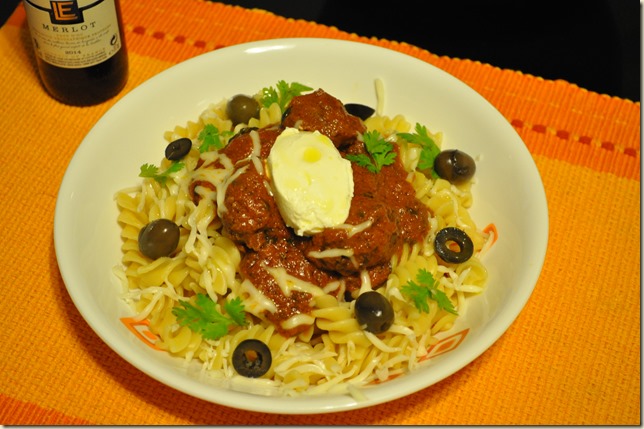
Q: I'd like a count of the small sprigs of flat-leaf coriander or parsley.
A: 7